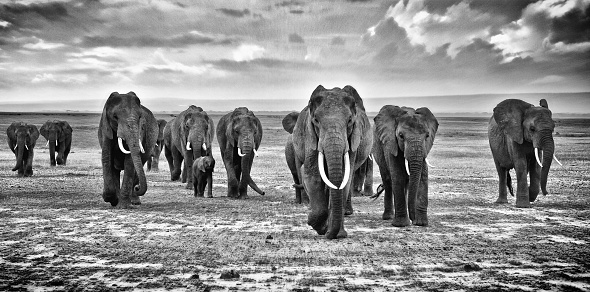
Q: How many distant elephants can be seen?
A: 2